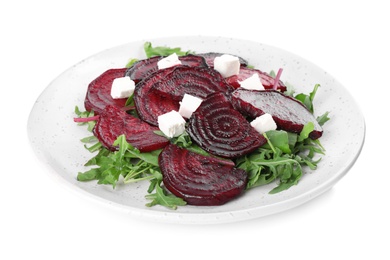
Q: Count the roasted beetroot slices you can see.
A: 9